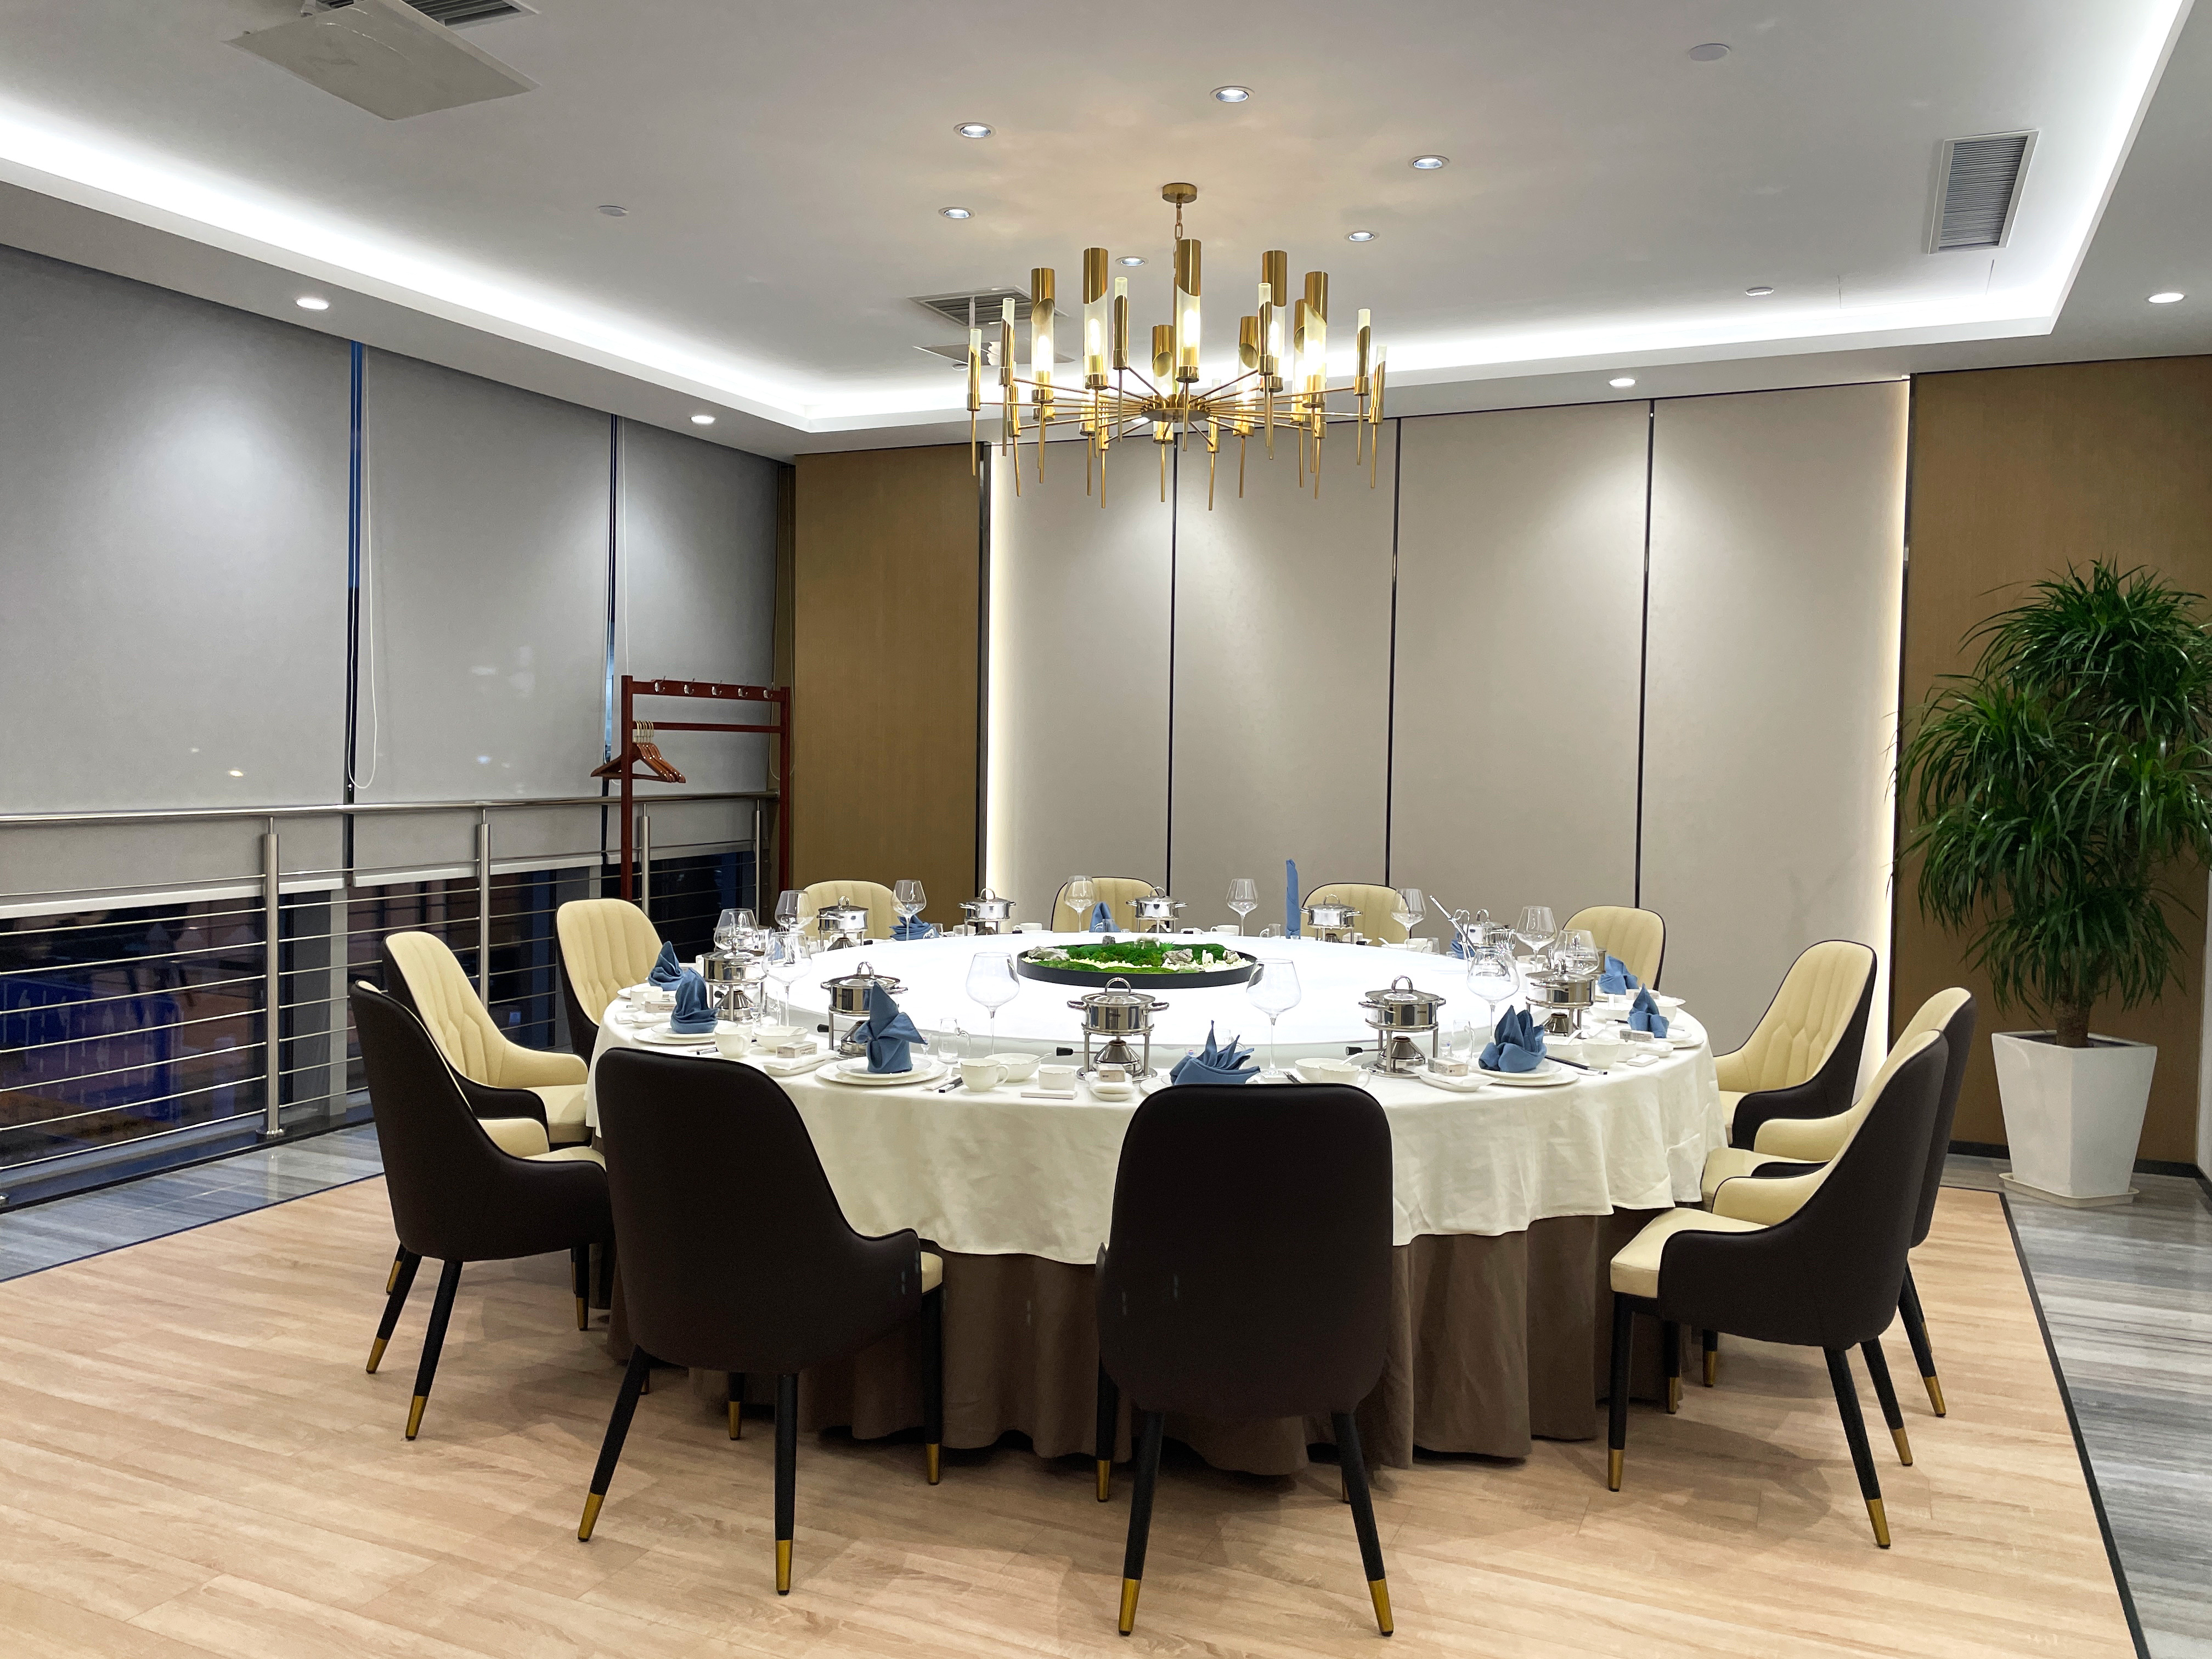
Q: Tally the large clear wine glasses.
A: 12